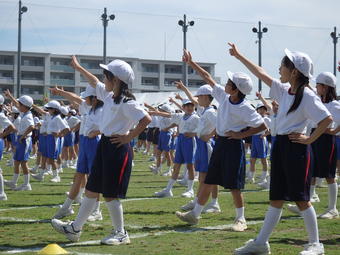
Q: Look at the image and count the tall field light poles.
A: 5